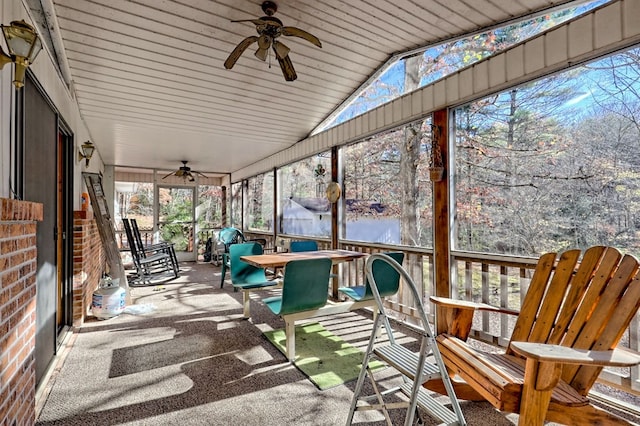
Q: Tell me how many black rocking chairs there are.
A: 2